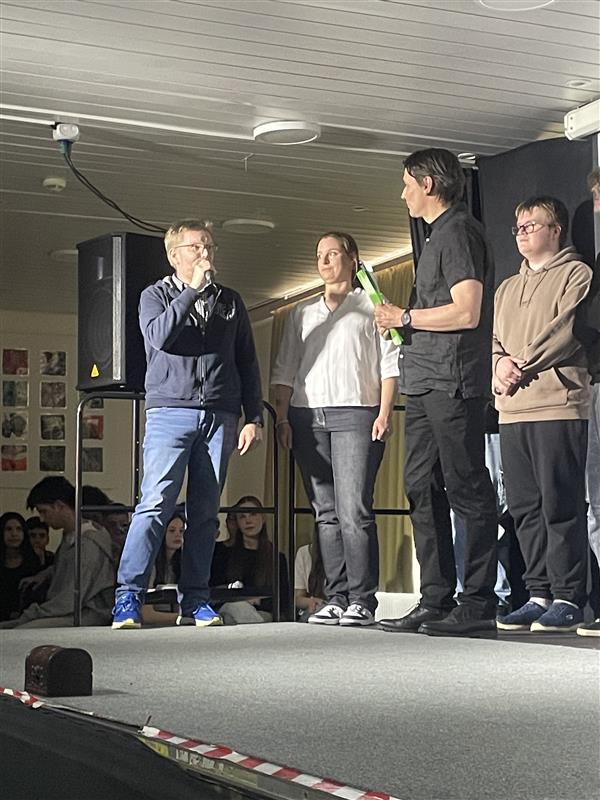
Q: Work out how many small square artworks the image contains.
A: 11